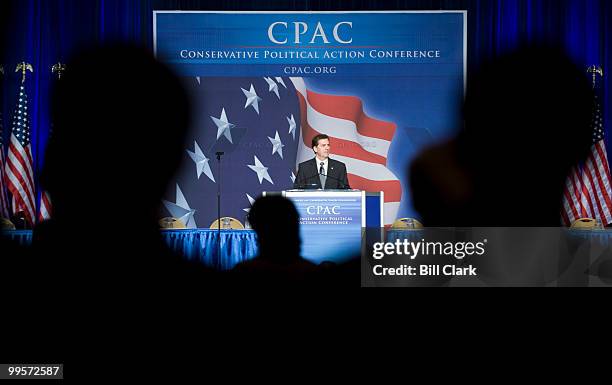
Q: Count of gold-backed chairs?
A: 5